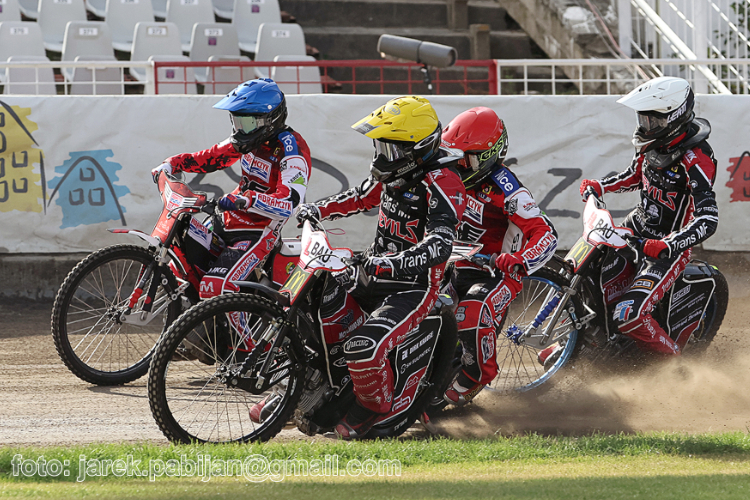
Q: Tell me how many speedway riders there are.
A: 4